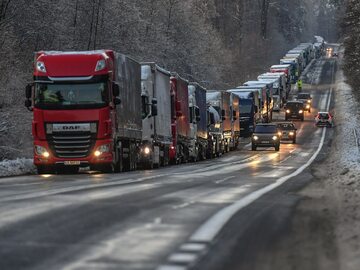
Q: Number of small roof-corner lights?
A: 2